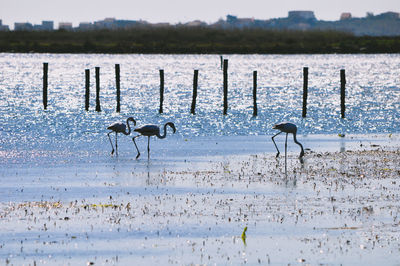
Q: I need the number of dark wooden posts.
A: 10